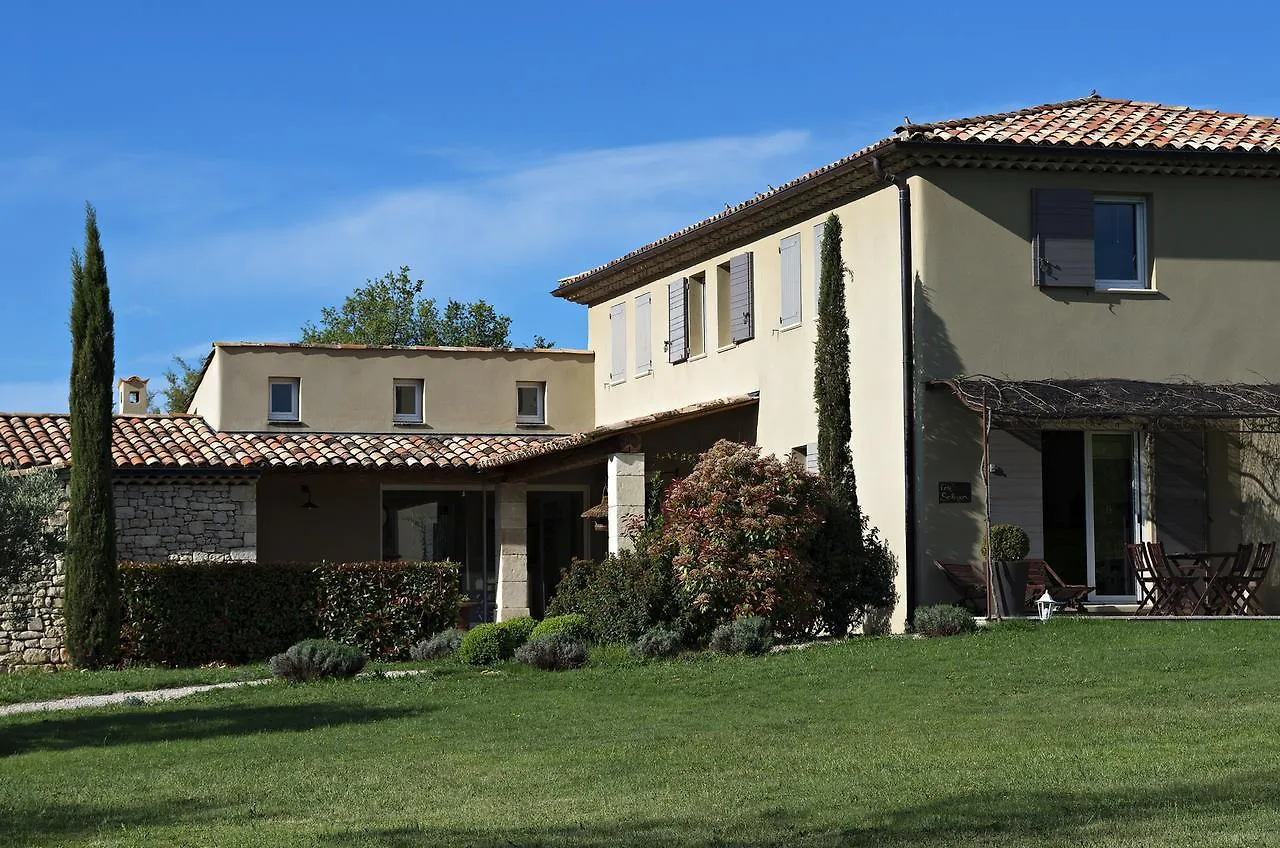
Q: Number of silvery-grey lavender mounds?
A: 6